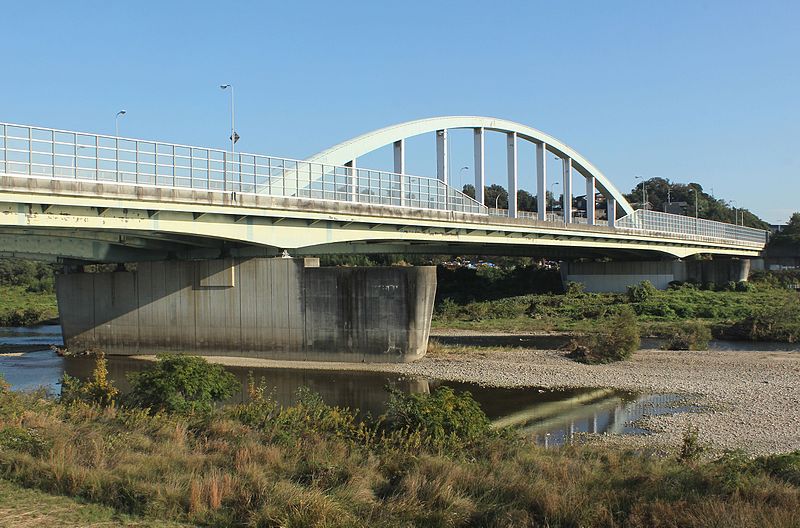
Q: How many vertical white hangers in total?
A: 9